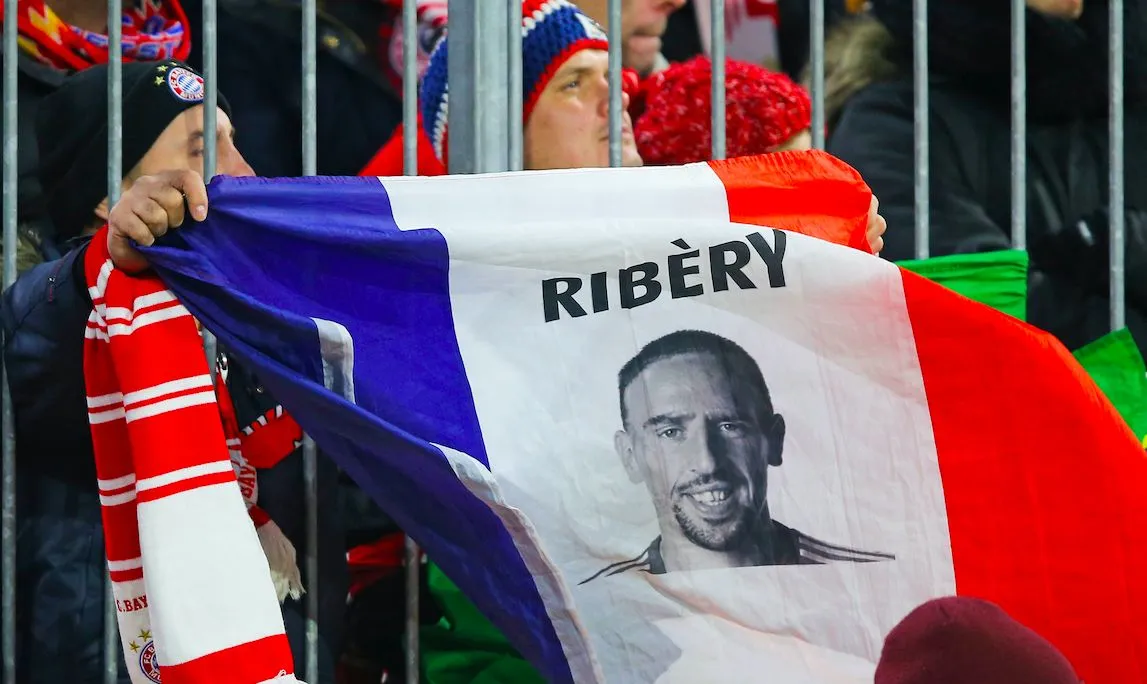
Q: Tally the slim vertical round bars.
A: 12